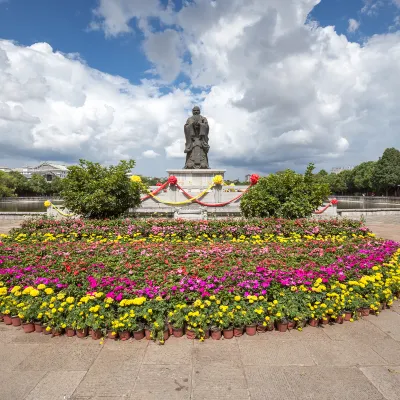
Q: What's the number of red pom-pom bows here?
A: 3